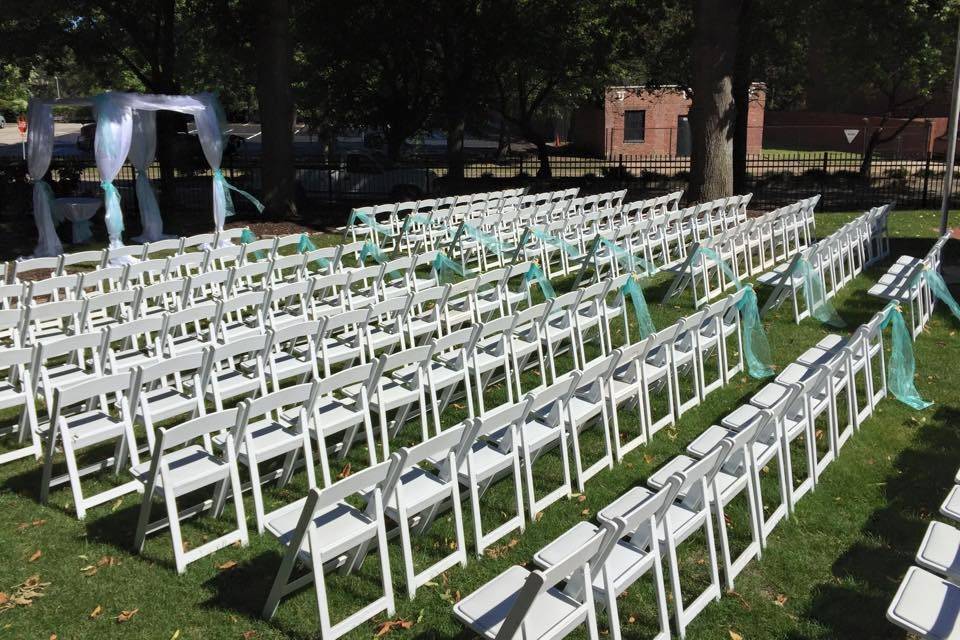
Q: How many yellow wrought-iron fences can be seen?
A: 0